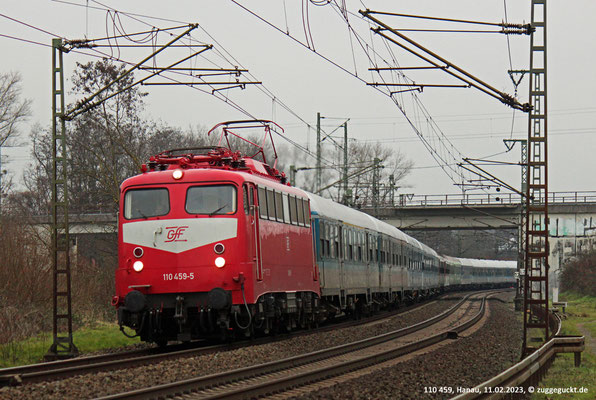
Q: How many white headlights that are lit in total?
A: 3